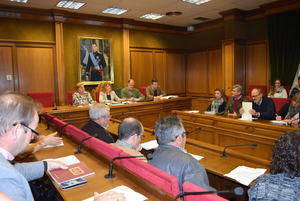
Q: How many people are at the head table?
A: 4